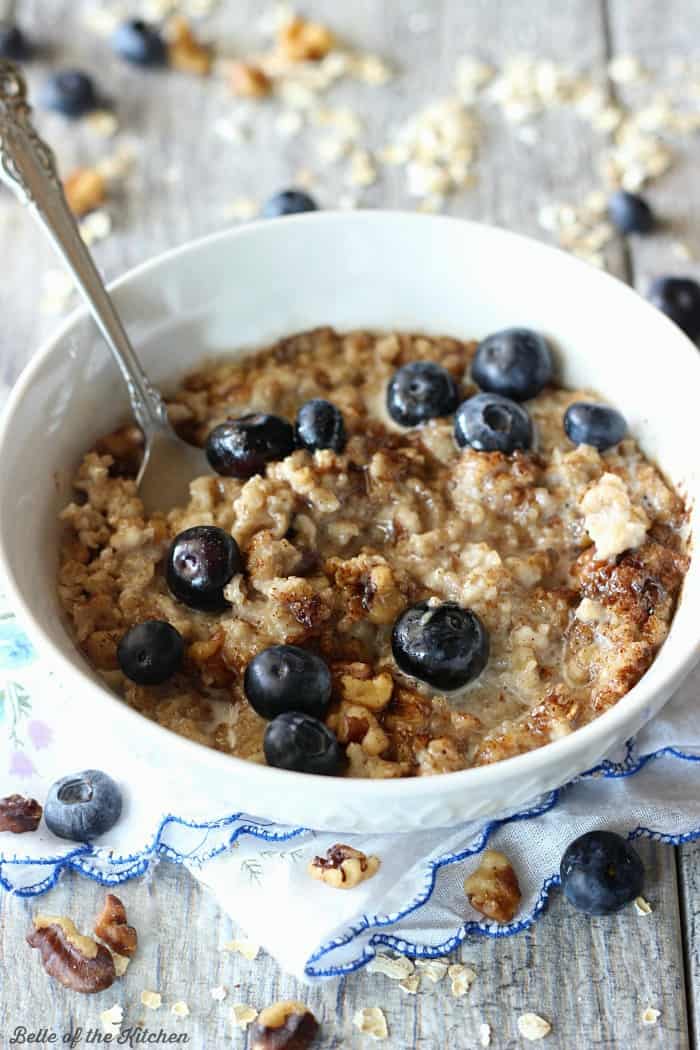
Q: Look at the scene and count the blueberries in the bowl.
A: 11